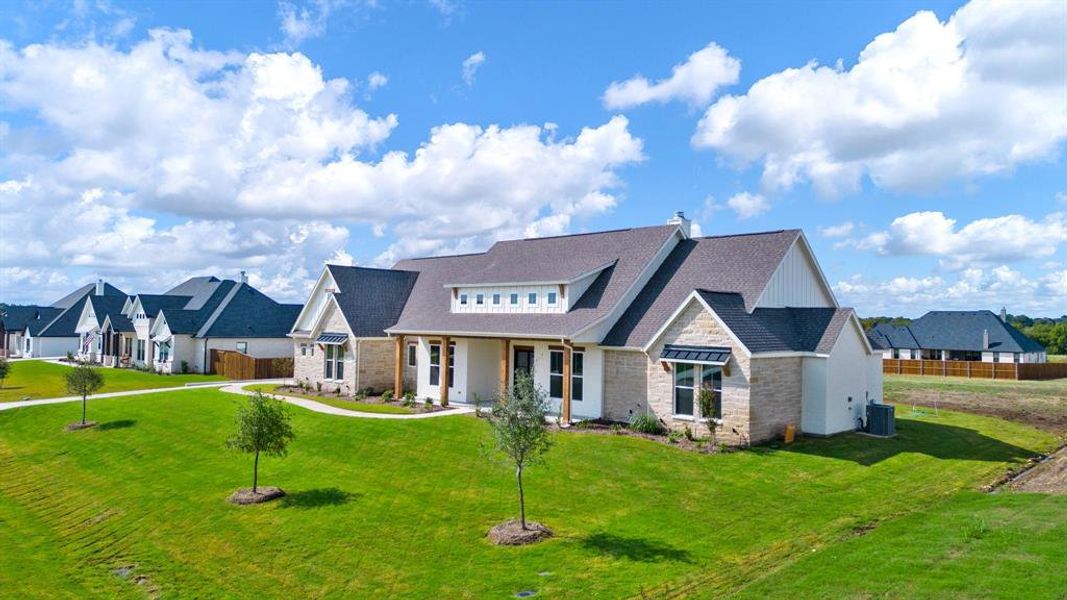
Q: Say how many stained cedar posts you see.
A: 4